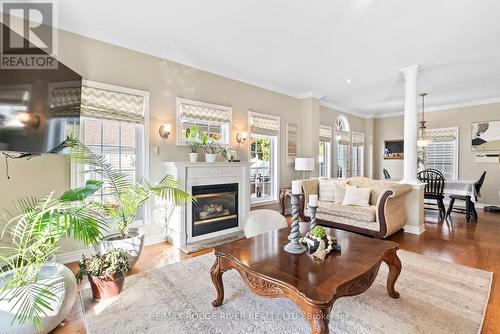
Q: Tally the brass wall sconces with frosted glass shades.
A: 2